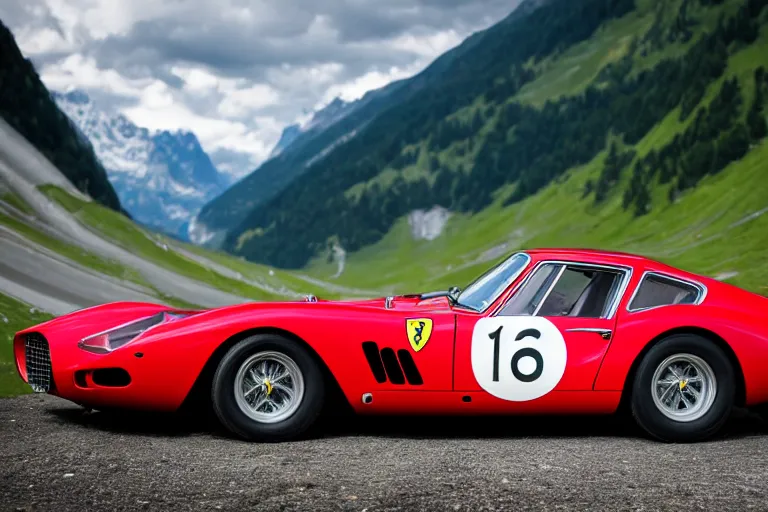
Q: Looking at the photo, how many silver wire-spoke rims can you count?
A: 2